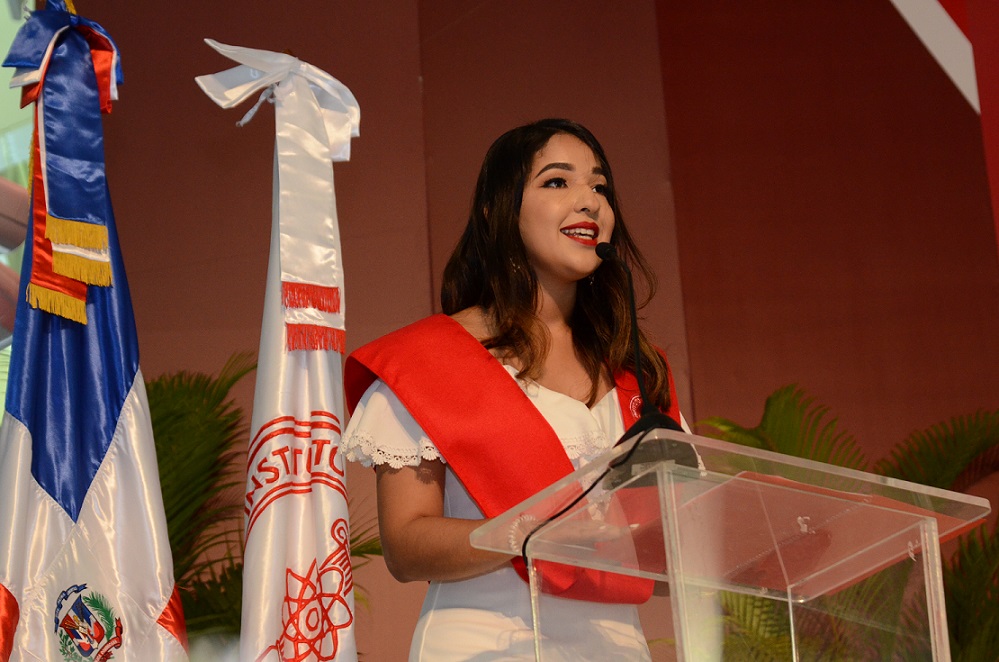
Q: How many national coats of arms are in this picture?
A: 1